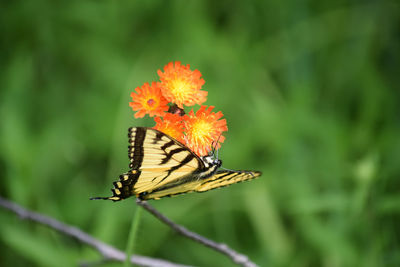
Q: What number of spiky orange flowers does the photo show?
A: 4